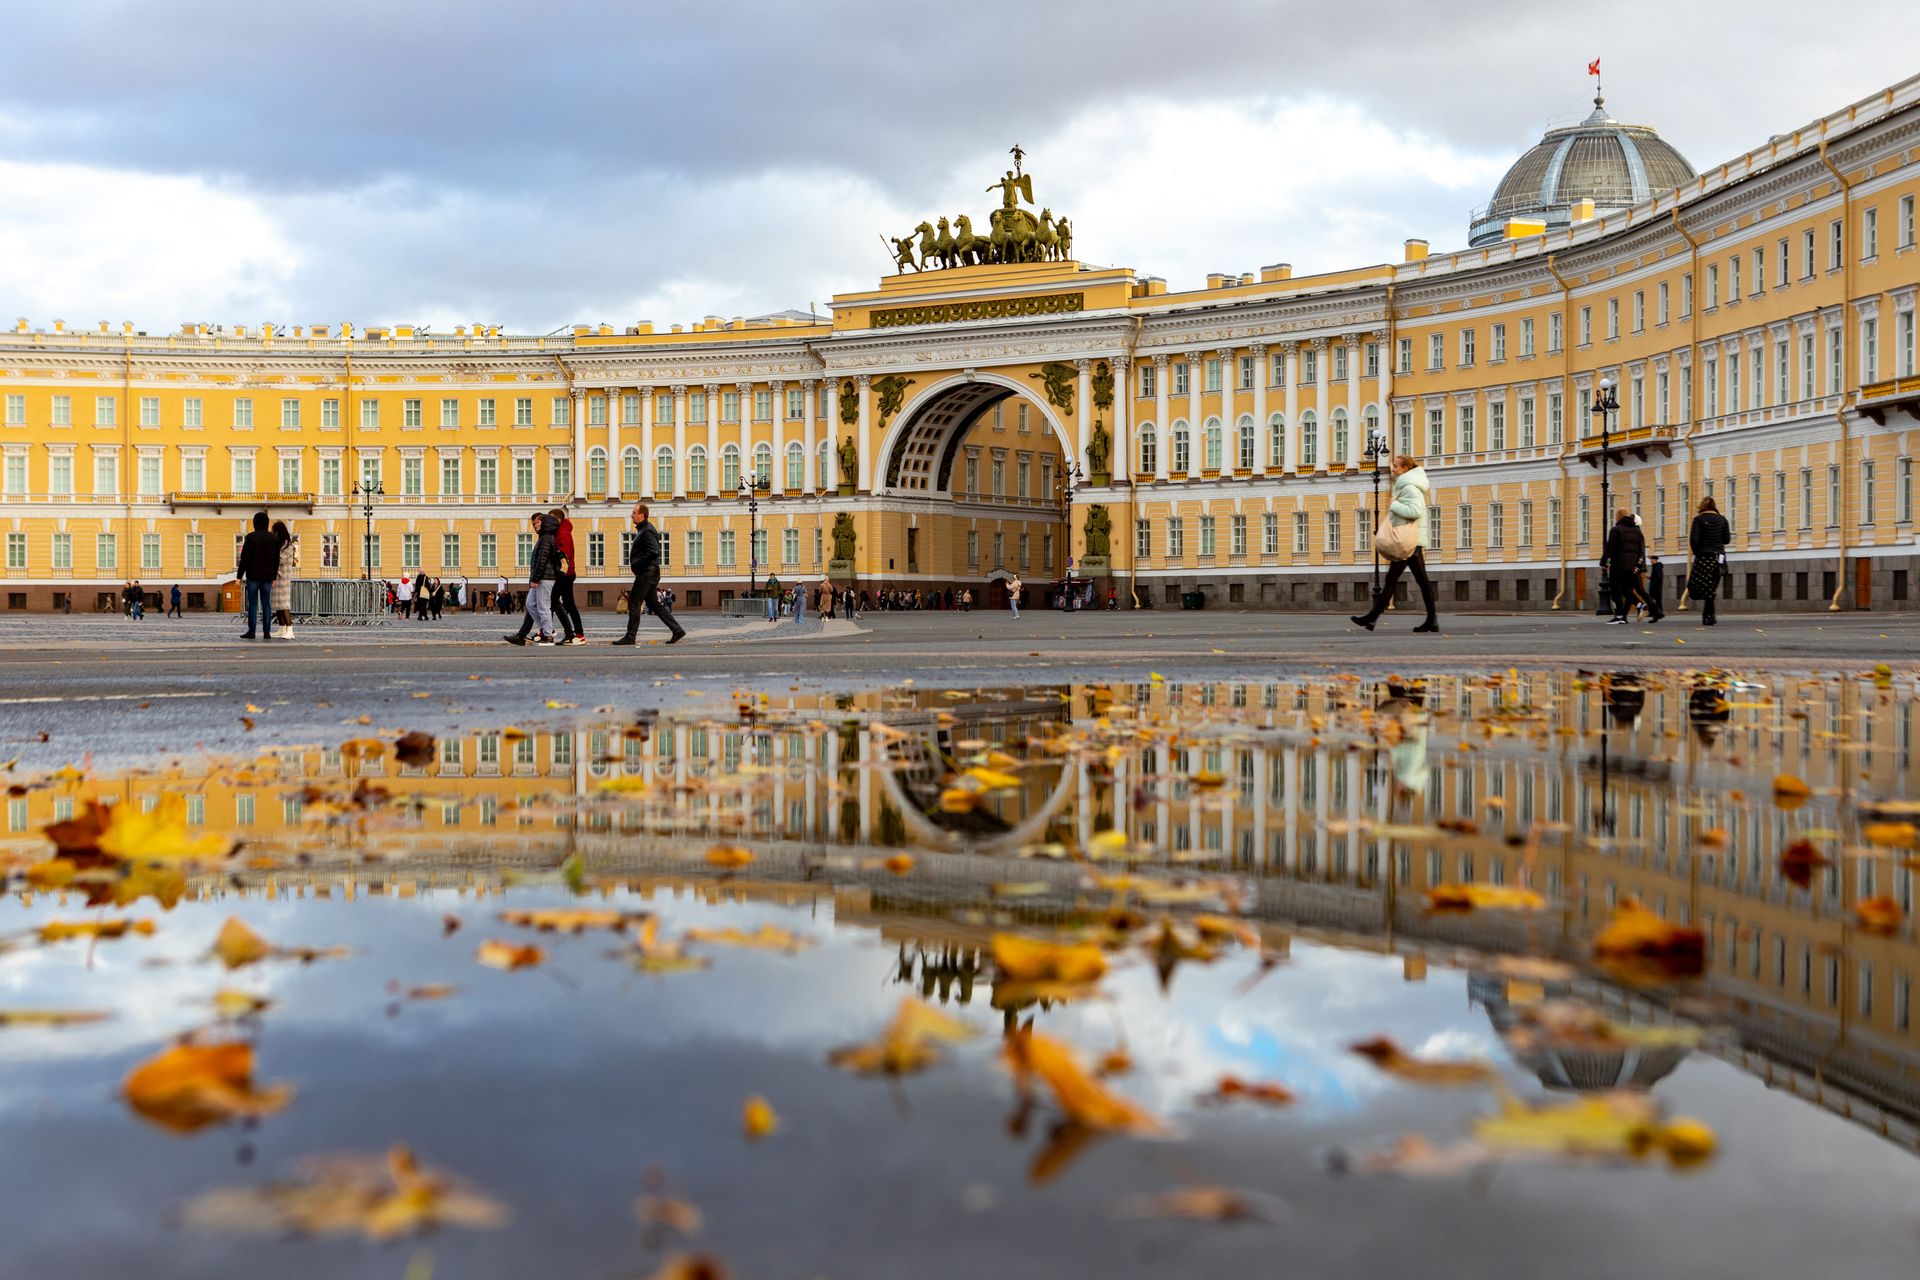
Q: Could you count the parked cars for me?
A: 0